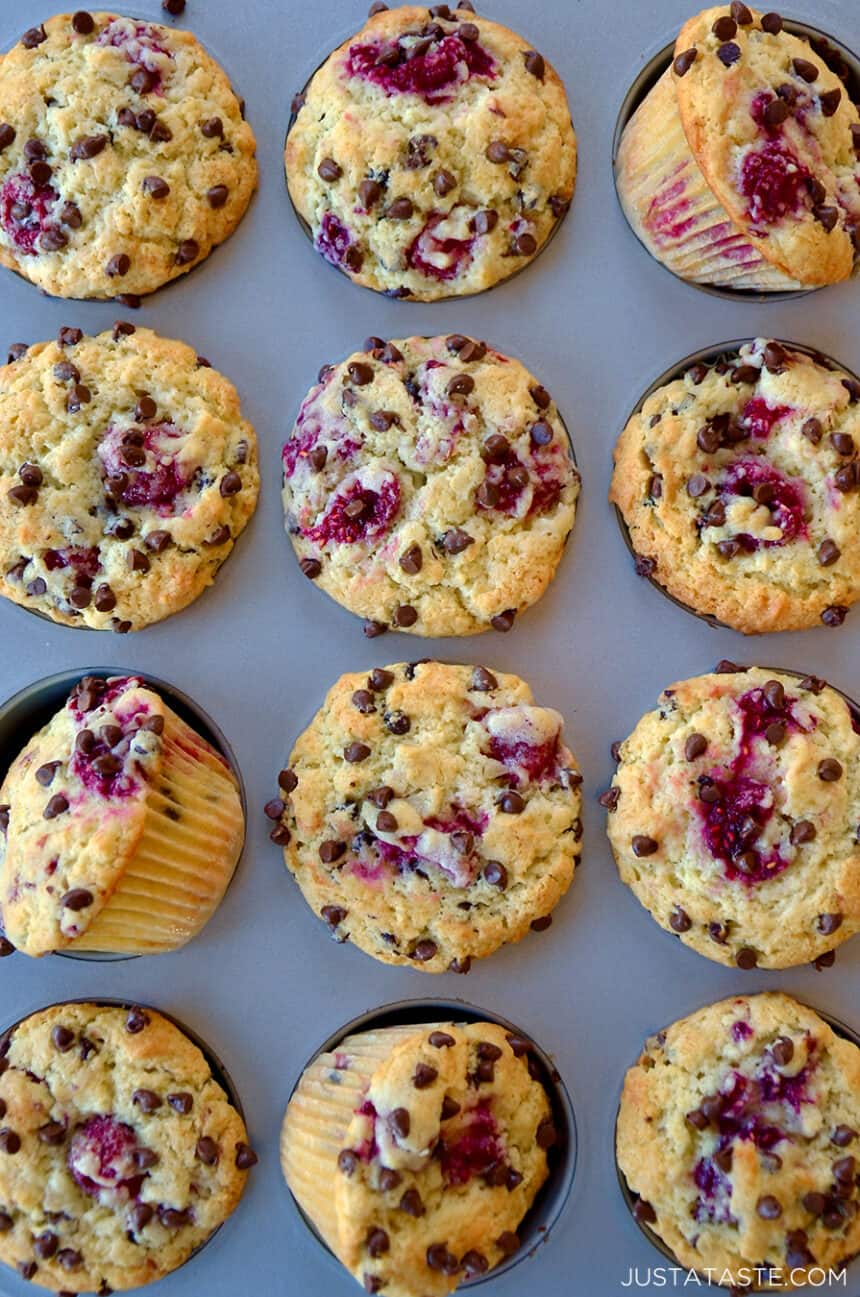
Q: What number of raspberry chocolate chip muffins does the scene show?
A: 12